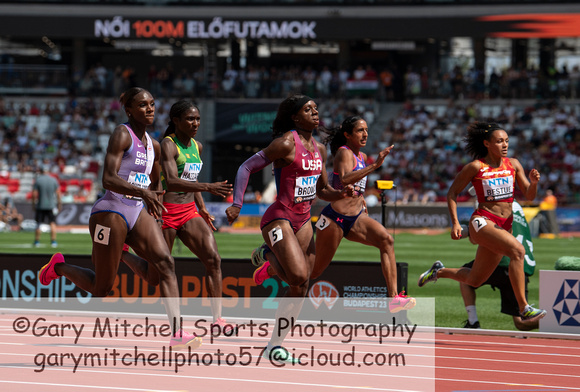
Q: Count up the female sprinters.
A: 5